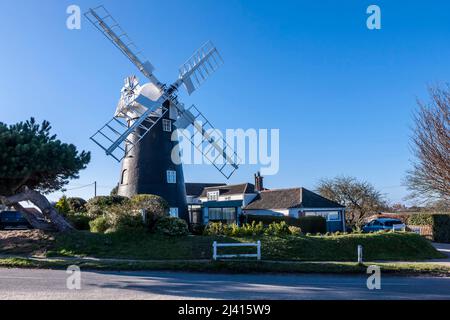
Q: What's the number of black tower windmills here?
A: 1